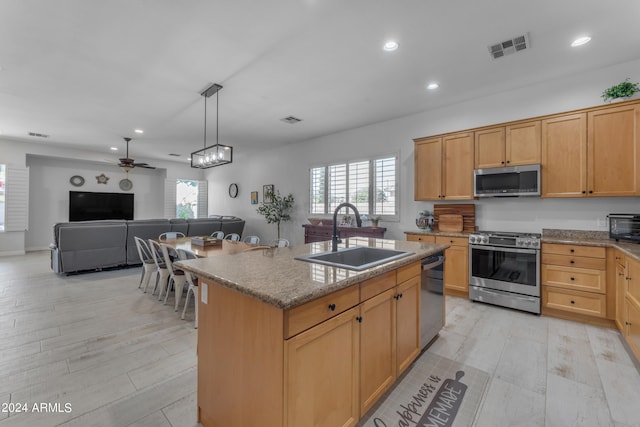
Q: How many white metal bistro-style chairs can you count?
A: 9